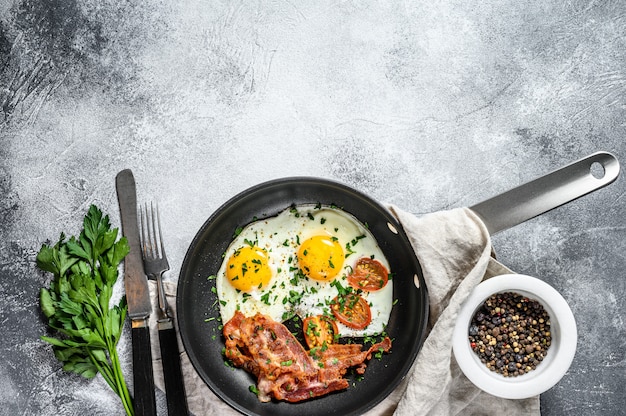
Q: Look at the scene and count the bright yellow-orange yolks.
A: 2